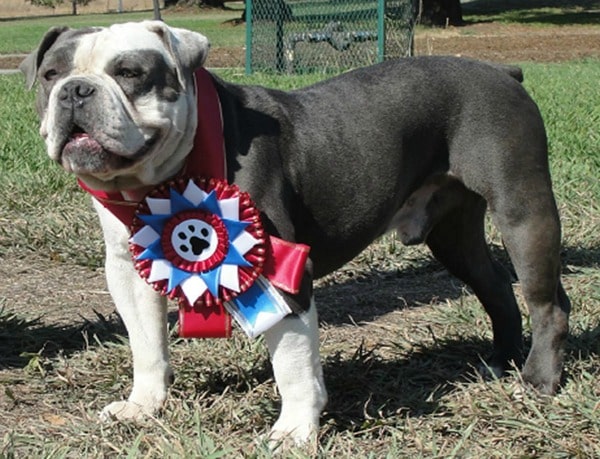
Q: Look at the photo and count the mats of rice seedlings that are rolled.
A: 0